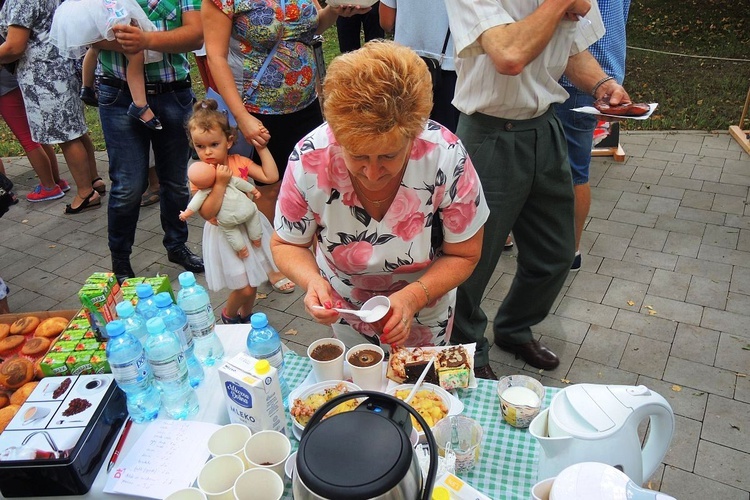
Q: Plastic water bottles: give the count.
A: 7